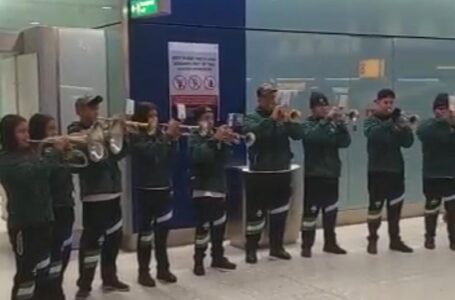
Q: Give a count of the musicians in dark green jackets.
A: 9